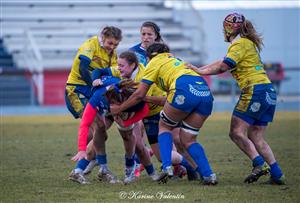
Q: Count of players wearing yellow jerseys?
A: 4